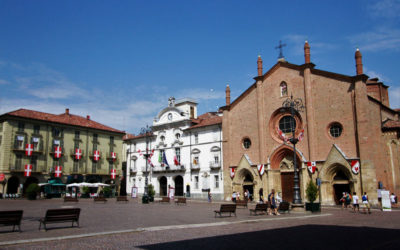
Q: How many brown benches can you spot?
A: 11